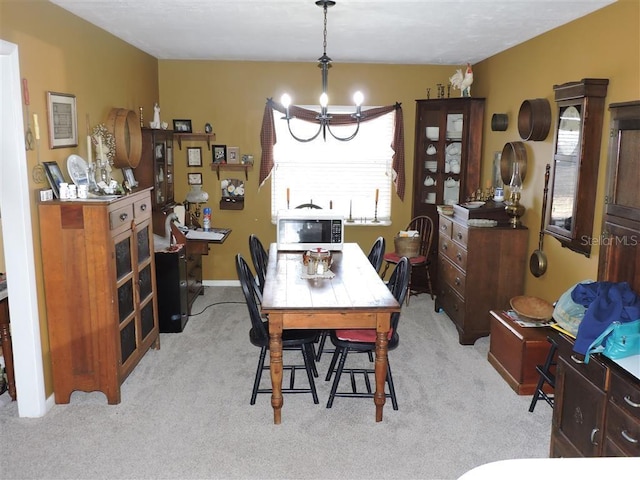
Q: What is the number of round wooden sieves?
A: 4